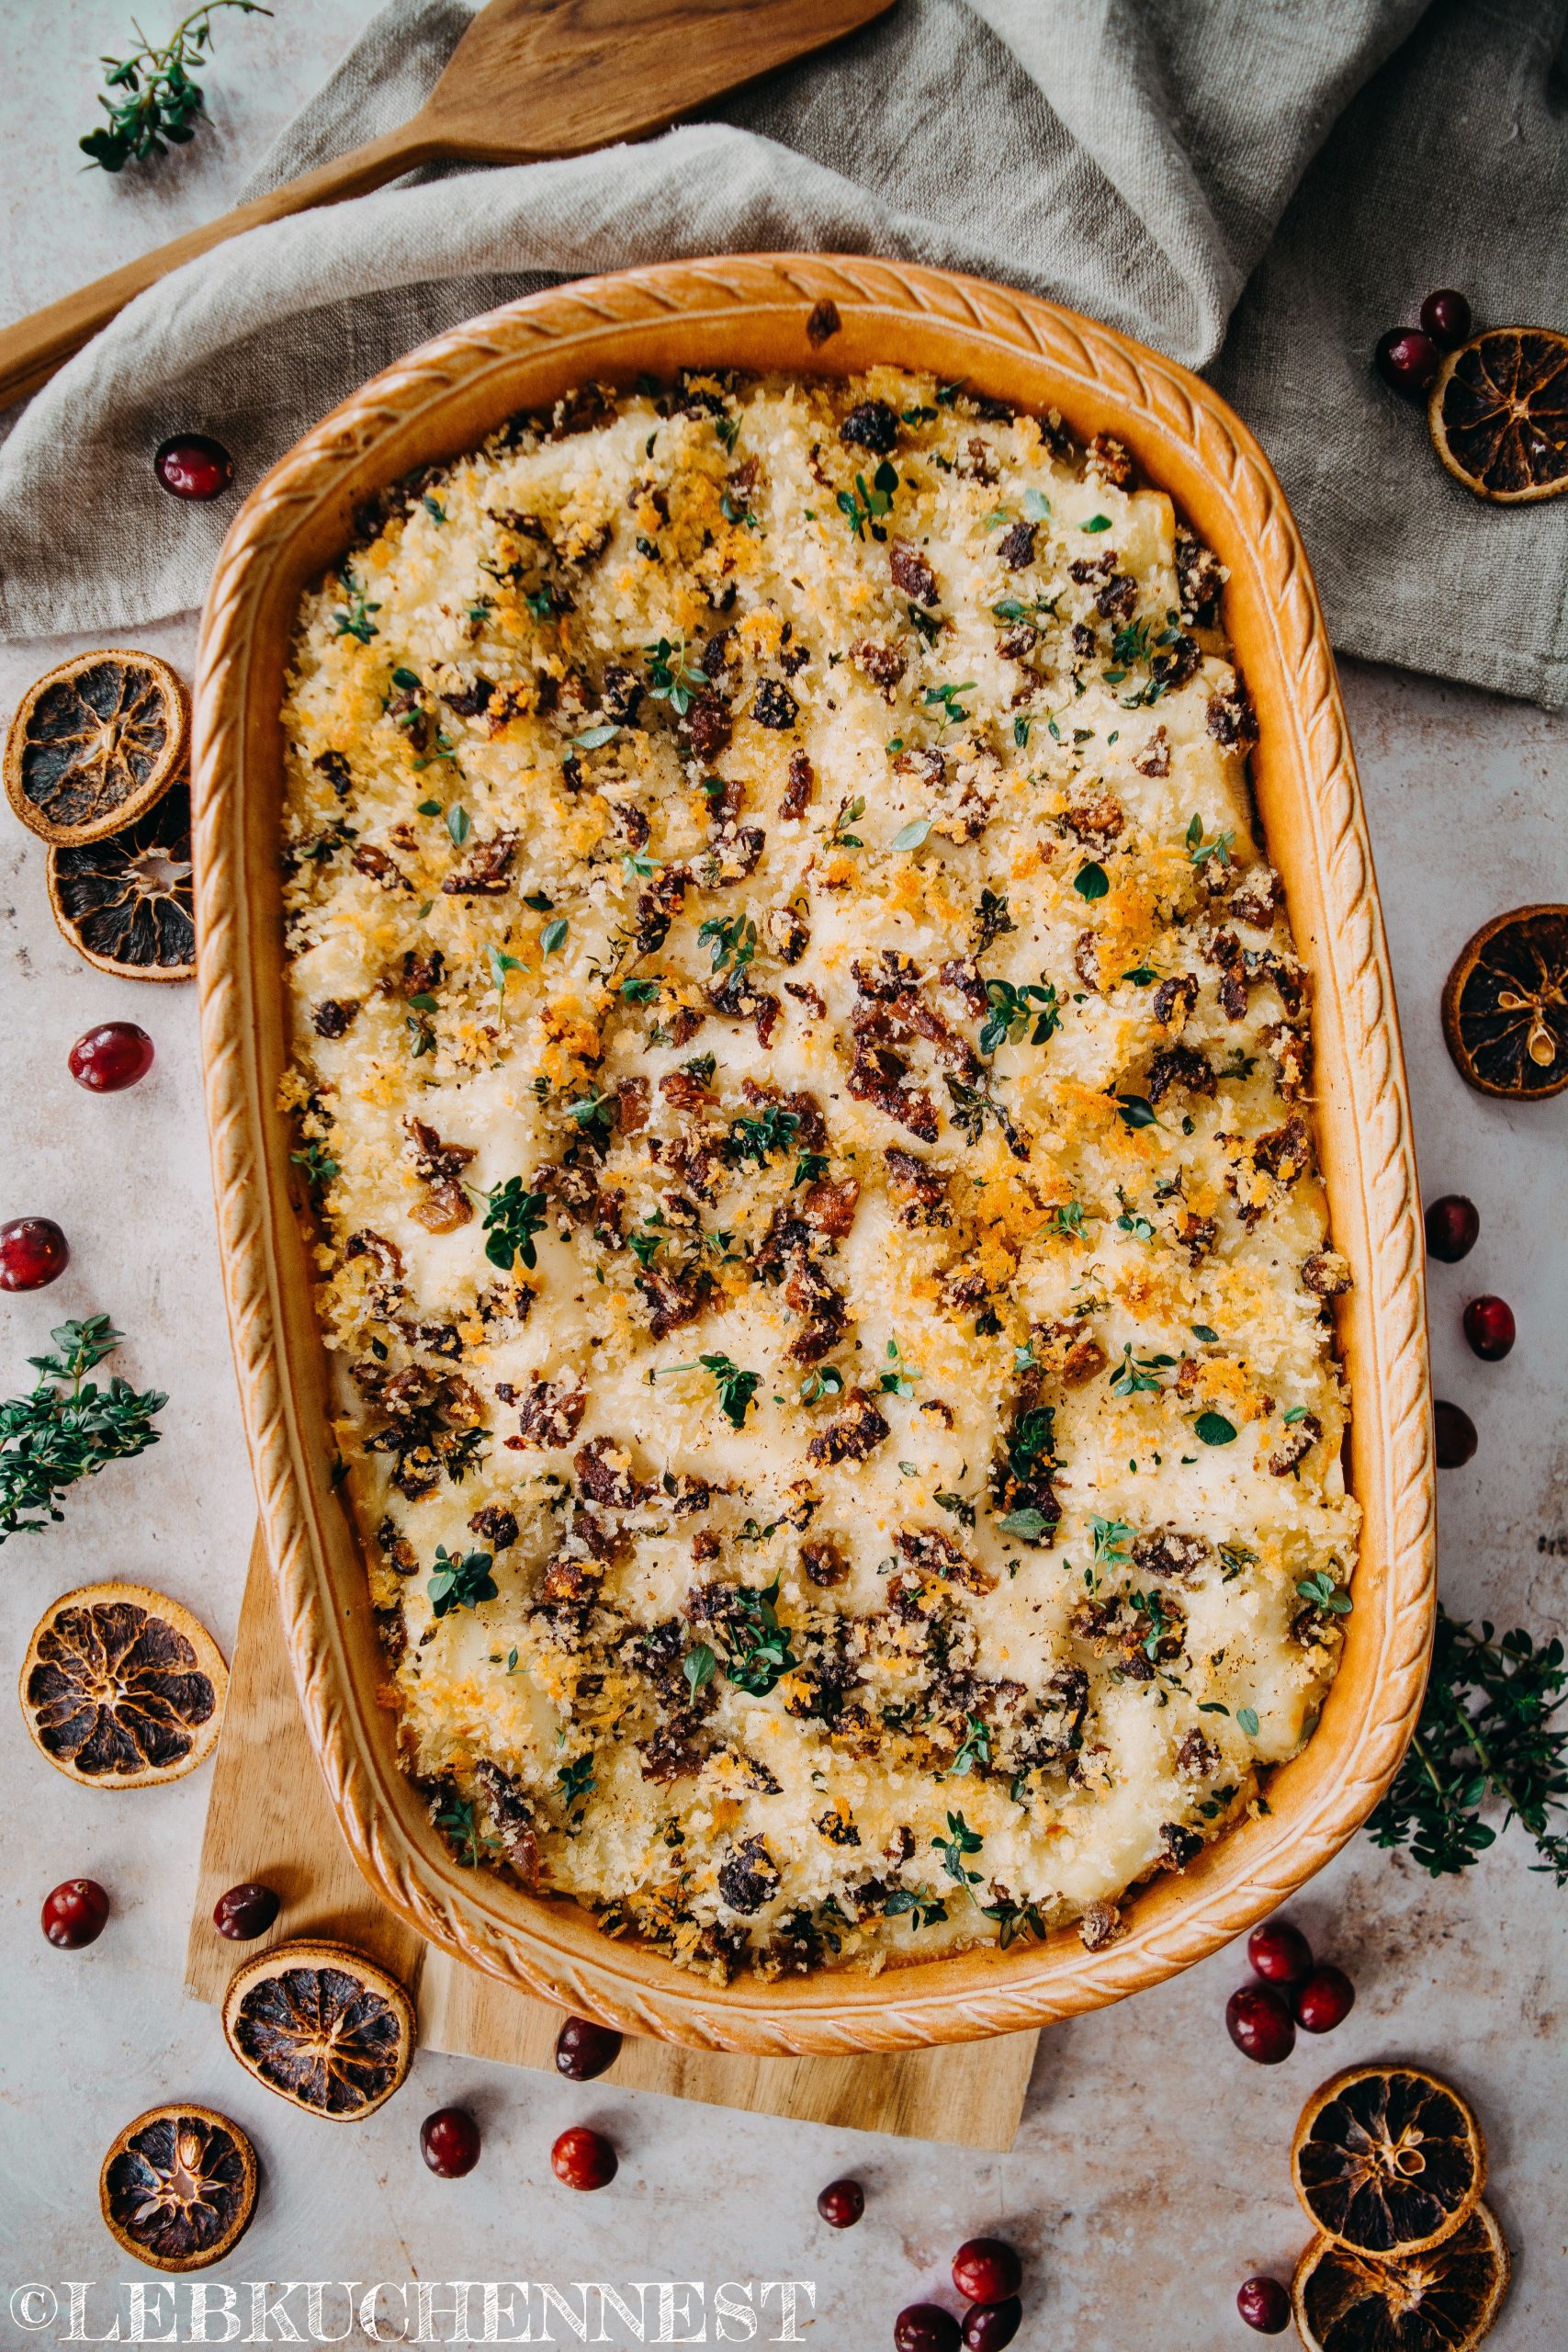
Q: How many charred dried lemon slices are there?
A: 9